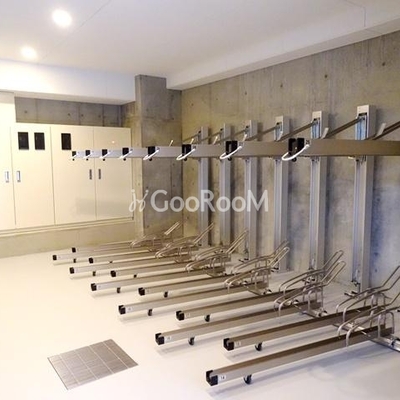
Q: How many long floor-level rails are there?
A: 12